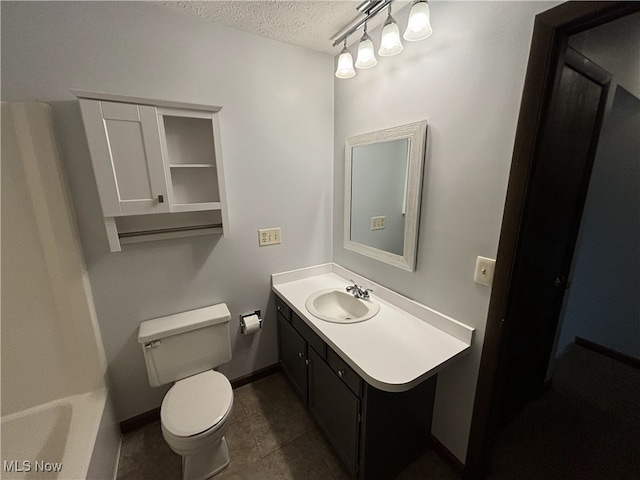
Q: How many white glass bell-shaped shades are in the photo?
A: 4